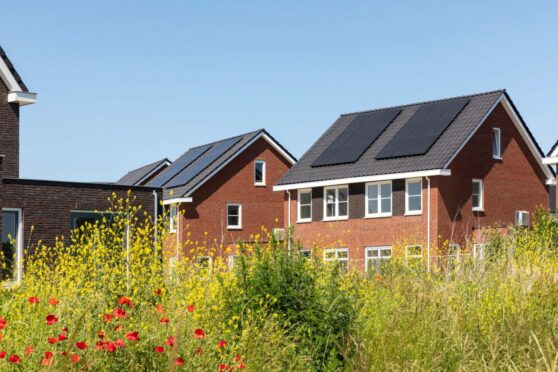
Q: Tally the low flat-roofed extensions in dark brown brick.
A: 1